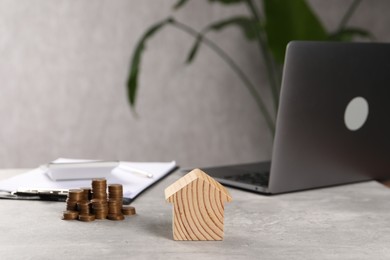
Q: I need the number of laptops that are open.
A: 1